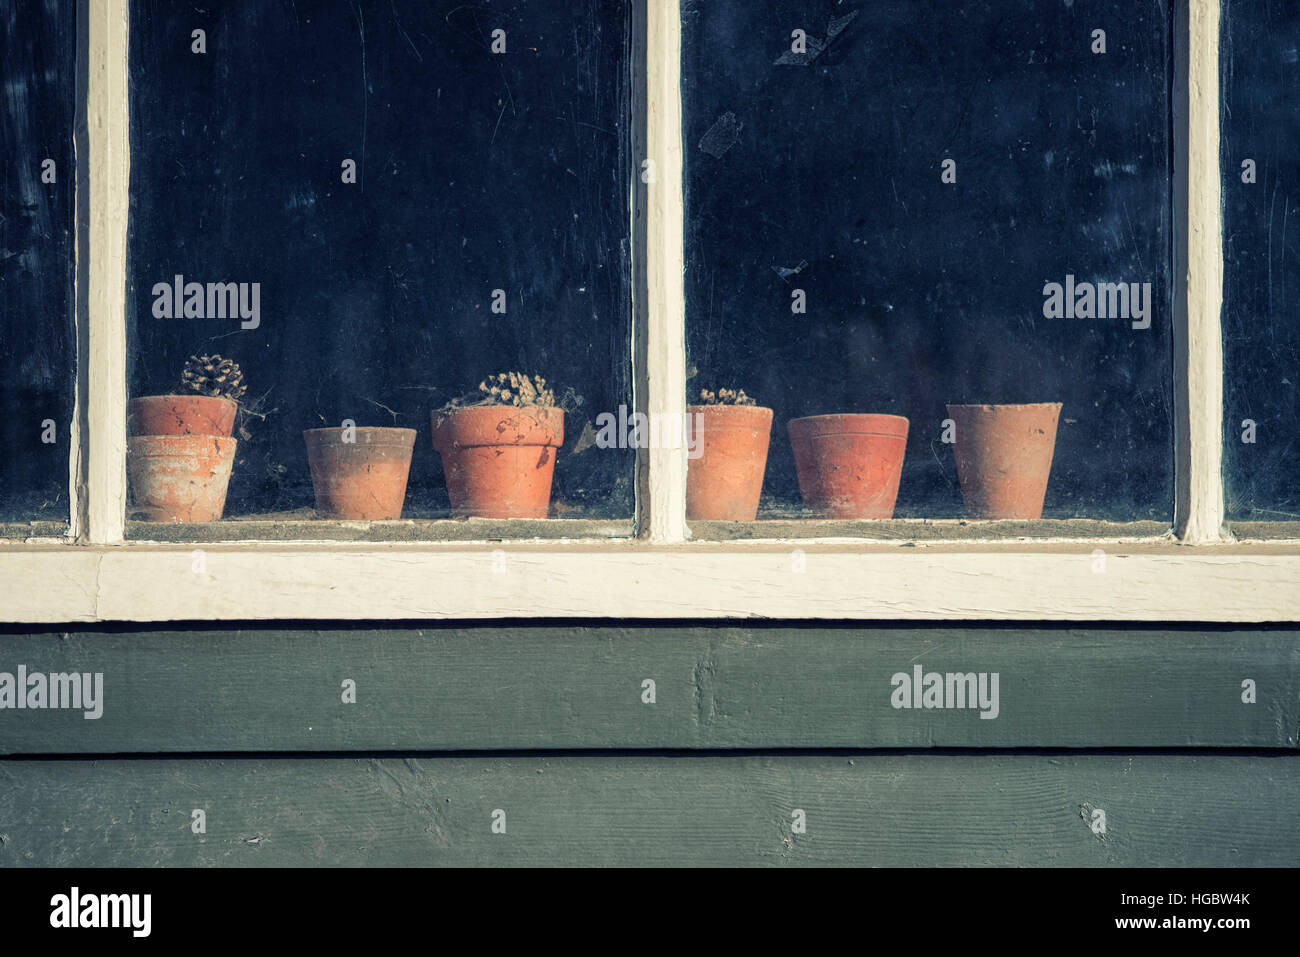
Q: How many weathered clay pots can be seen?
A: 7